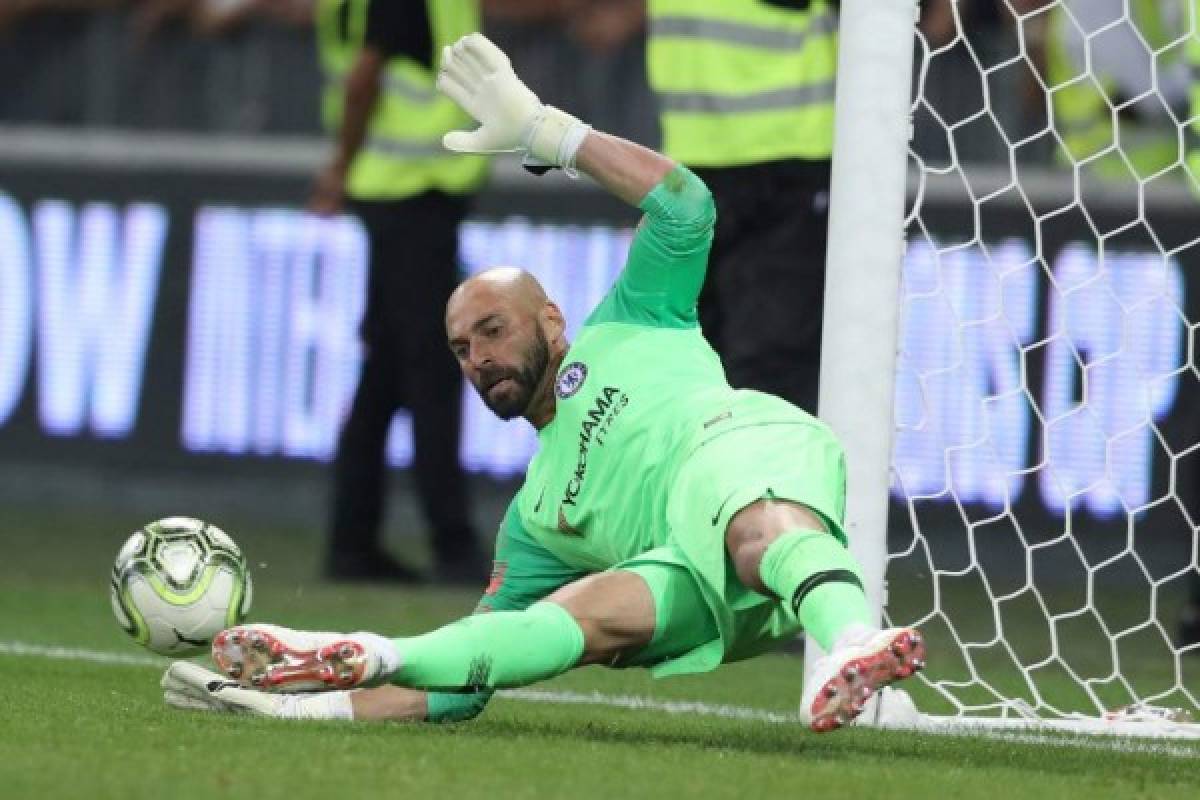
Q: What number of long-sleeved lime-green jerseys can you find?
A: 1